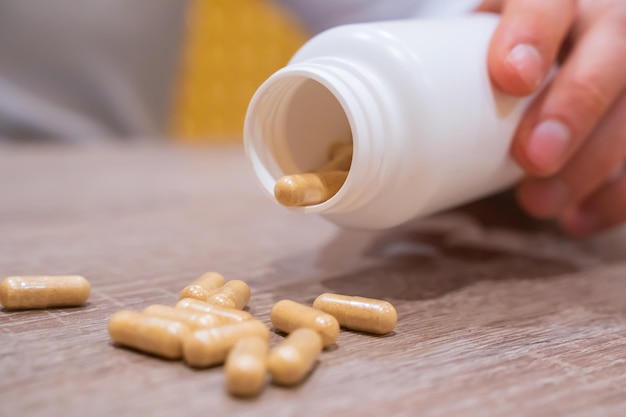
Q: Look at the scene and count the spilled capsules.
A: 11